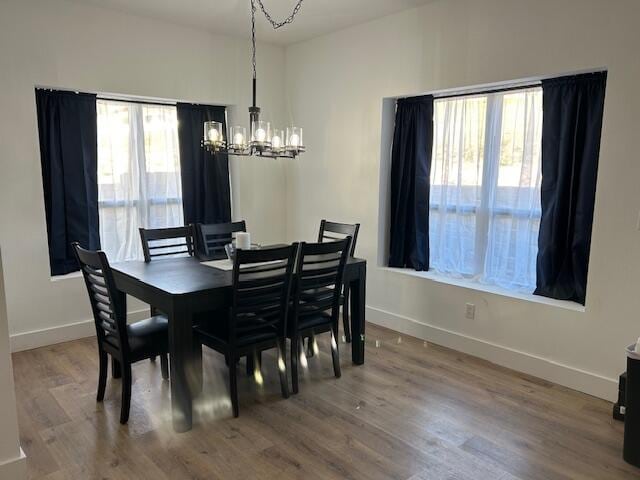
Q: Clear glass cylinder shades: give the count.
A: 5